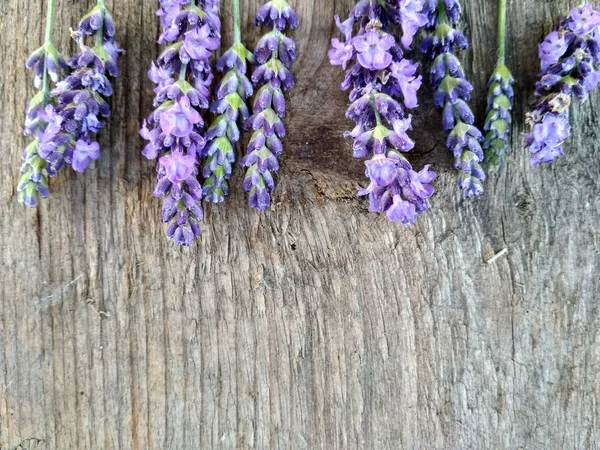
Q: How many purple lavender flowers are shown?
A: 9